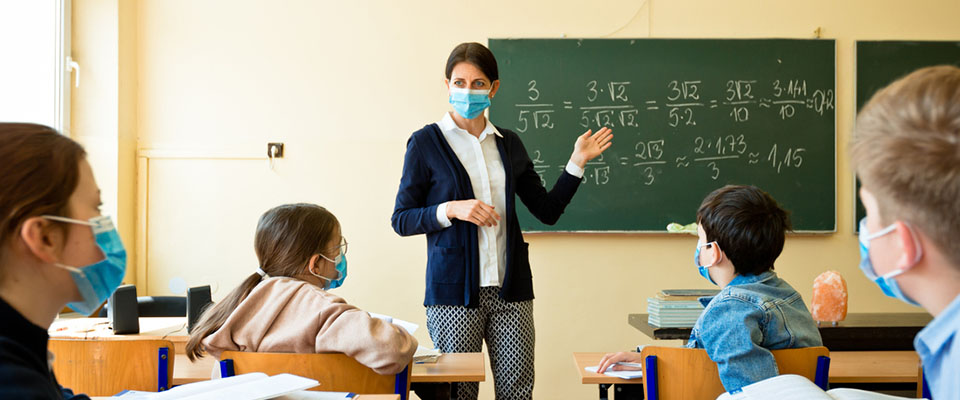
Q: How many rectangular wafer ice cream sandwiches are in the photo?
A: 0